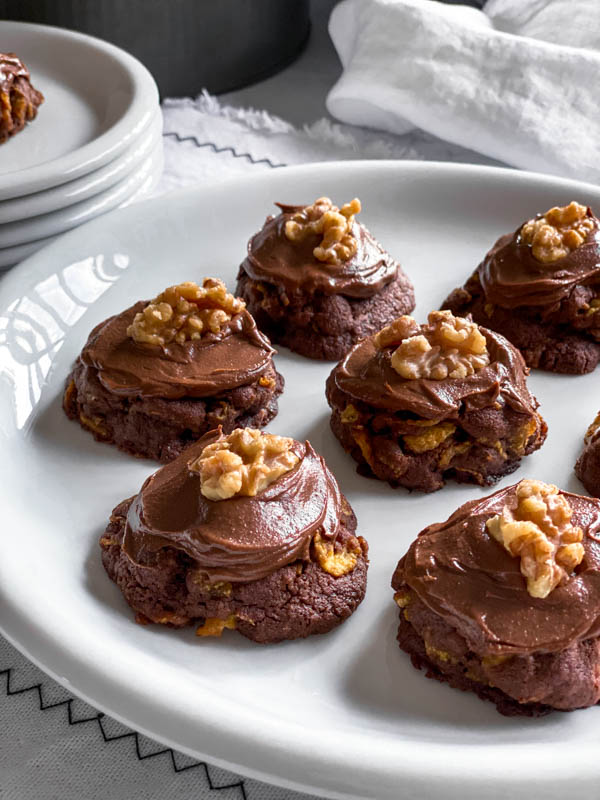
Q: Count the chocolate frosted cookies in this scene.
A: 8